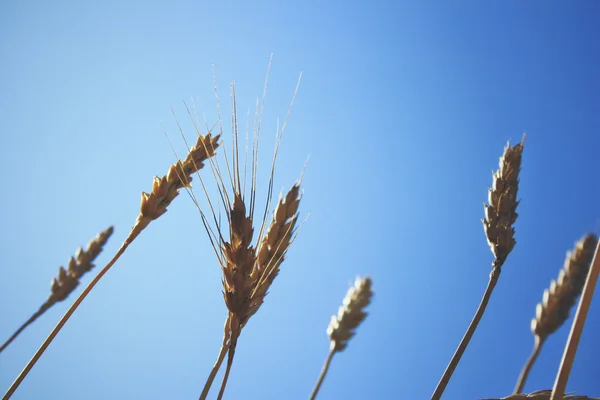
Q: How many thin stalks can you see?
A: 8